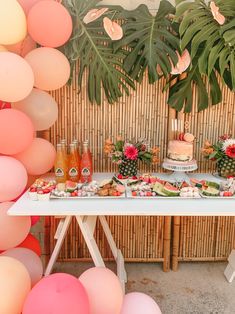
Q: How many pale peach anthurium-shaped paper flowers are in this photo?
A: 4